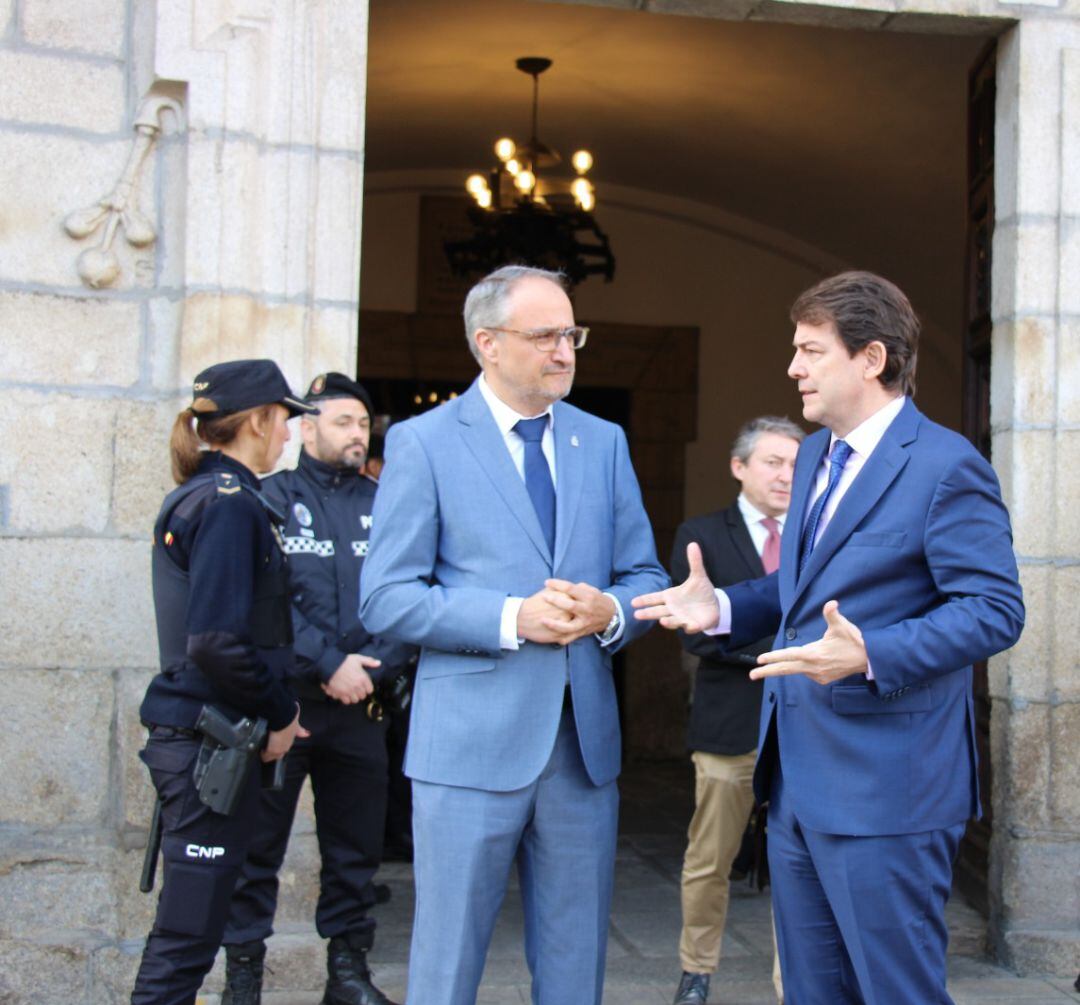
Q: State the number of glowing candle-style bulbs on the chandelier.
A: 8